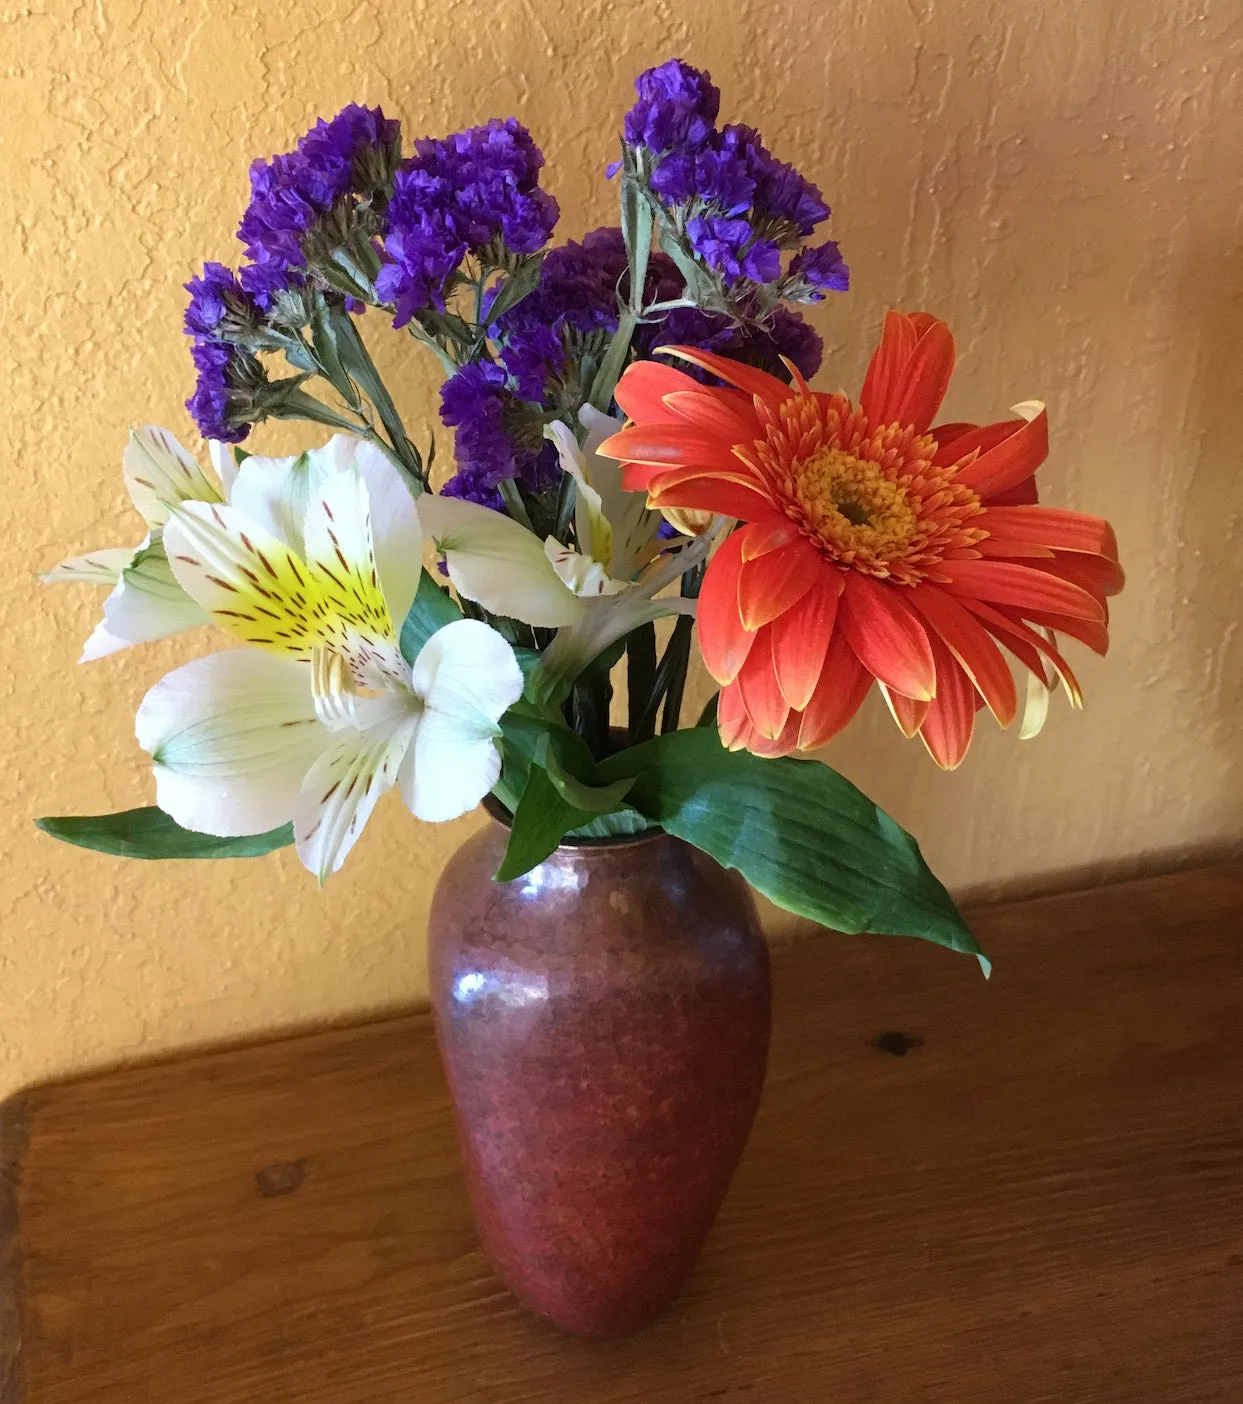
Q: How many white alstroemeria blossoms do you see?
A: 3